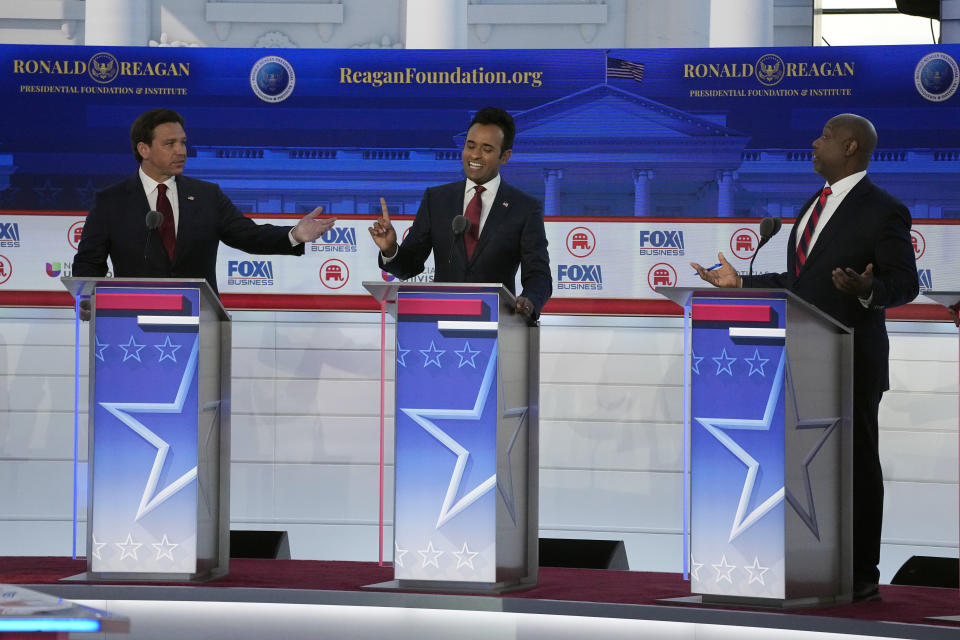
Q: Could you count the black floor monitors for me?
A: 3